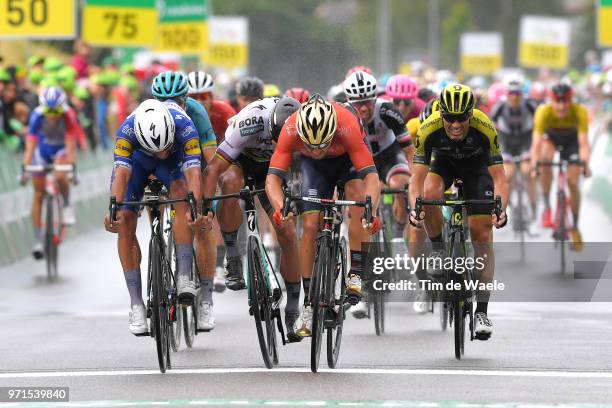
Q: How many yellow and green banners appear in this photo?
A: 3